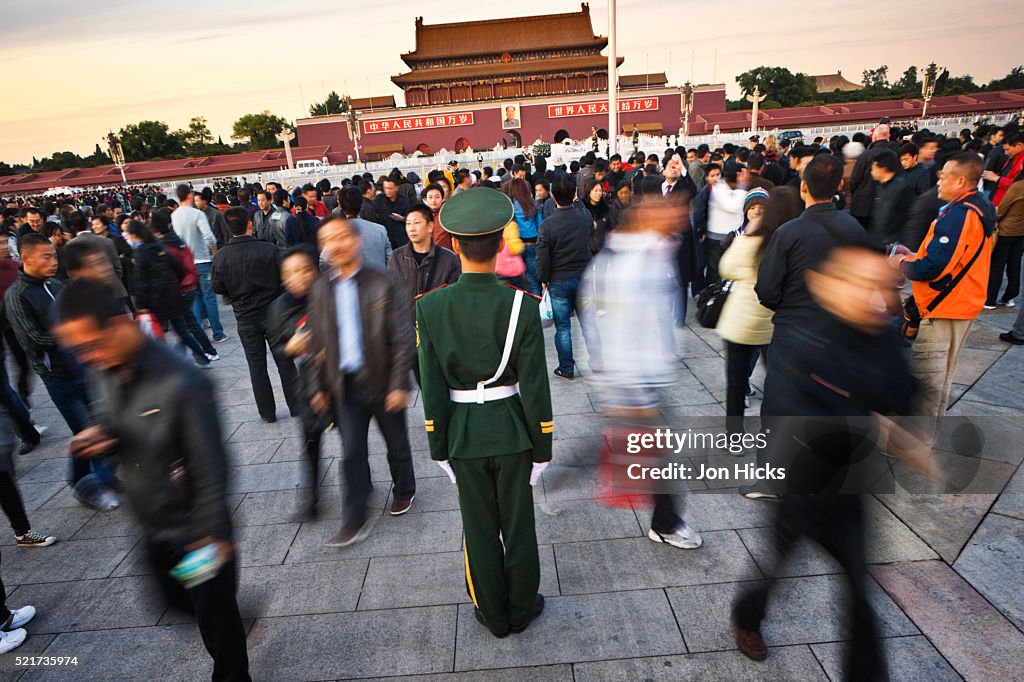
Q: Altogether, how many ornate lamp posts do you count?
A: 4